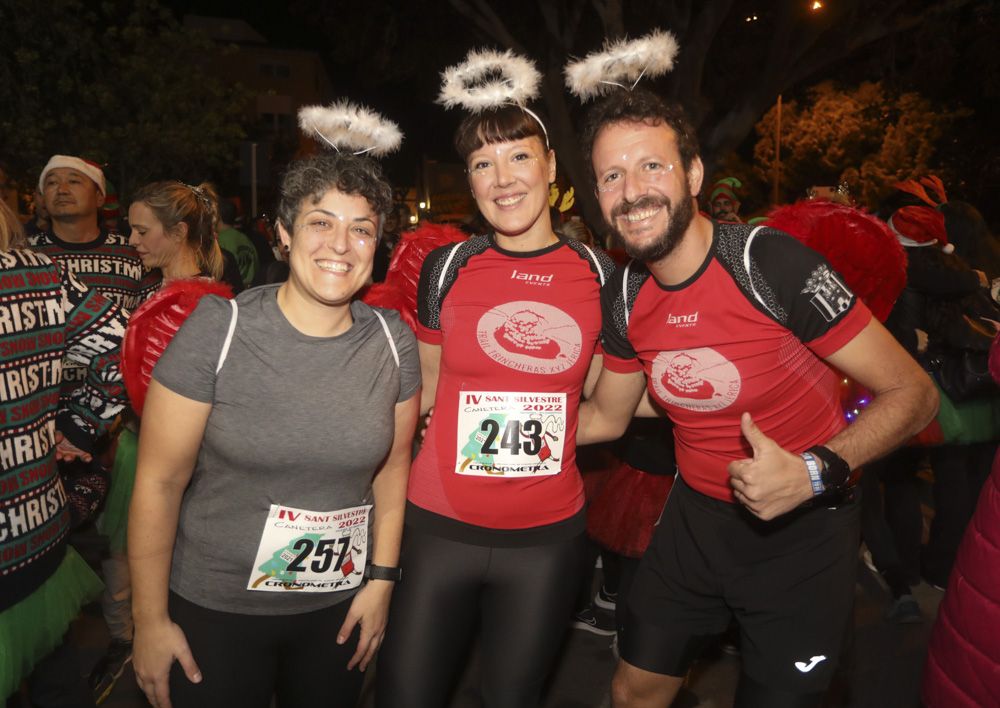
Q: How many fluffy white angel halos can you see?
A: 3